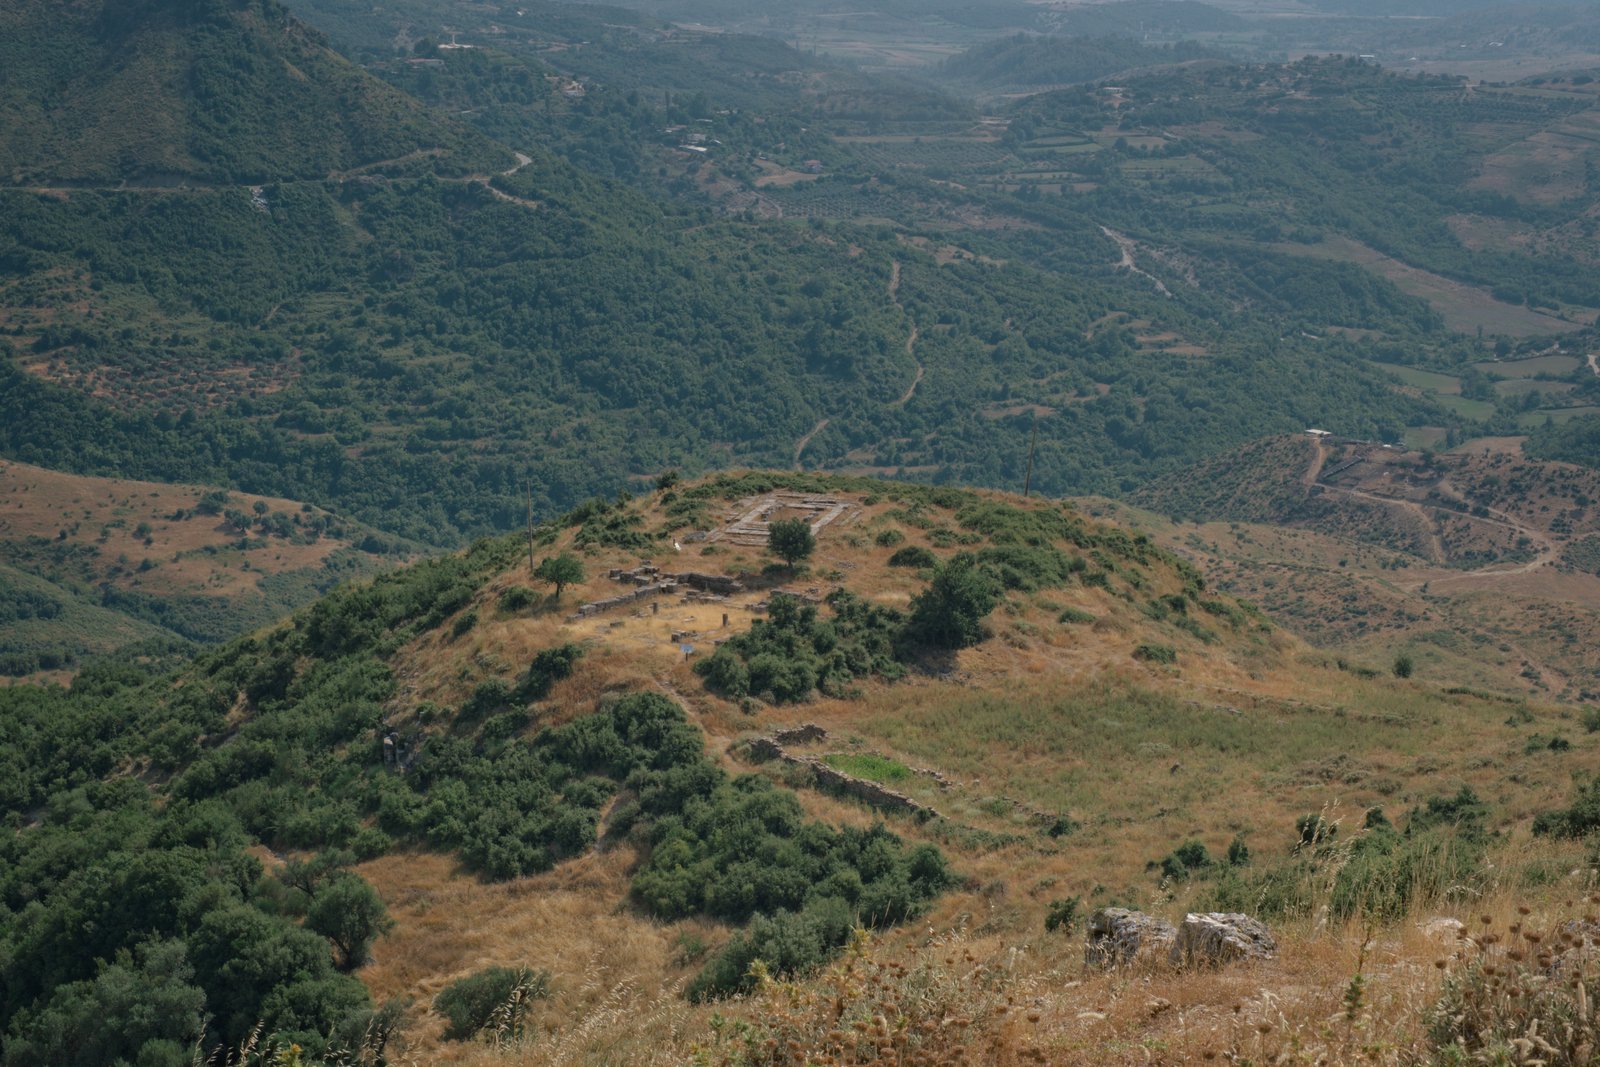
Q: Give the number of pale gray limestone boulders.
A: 2